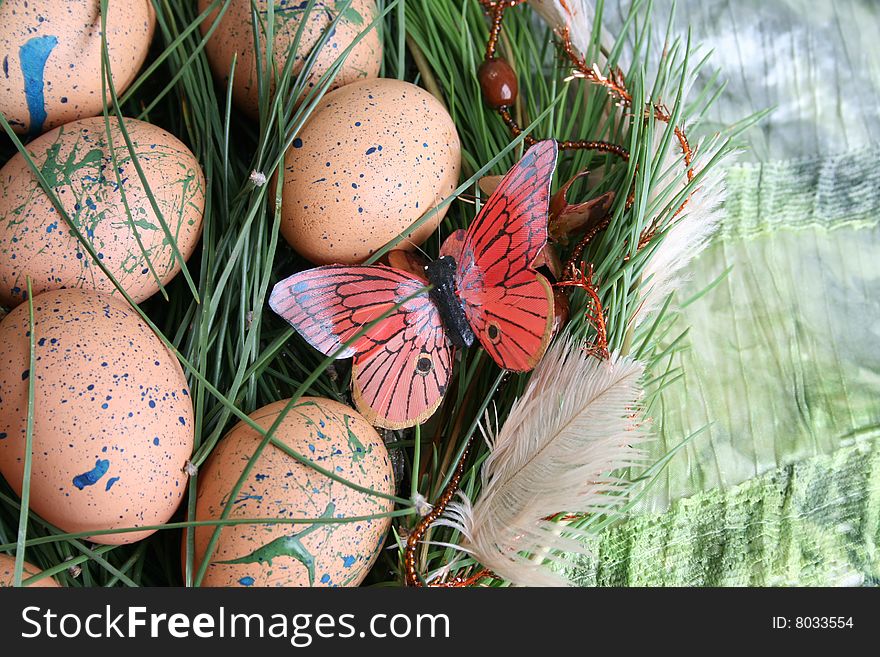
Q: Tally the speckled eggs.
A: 7